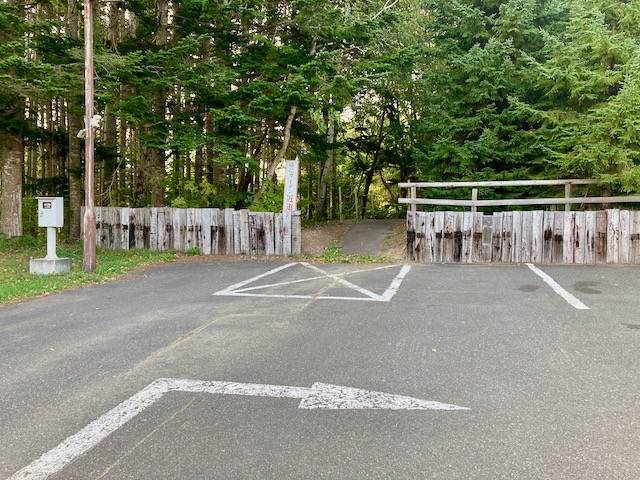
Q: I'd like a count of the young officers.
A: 0